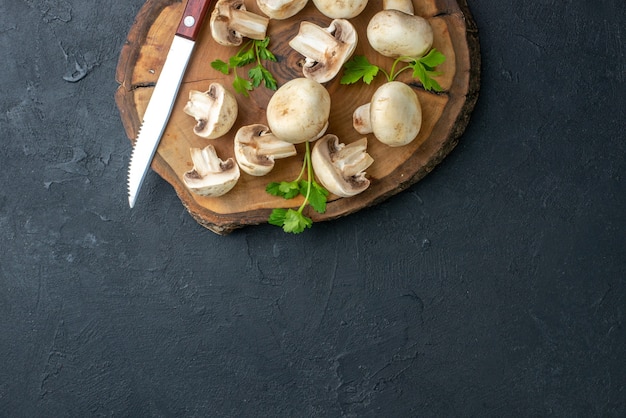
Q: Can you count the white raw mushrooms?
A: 11